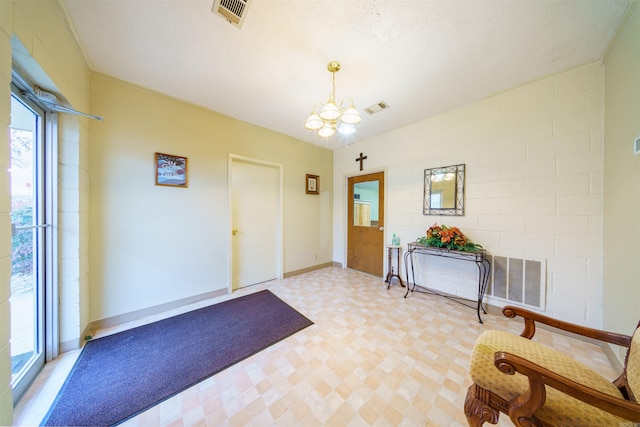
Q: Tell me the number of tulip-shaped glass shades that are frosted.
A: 5